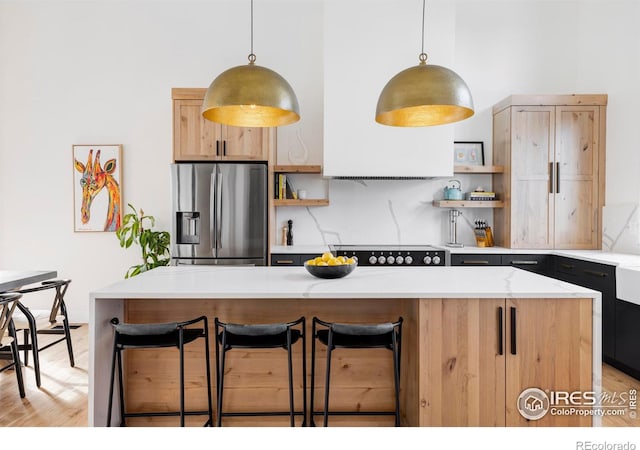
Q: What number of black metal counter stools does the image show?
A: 3